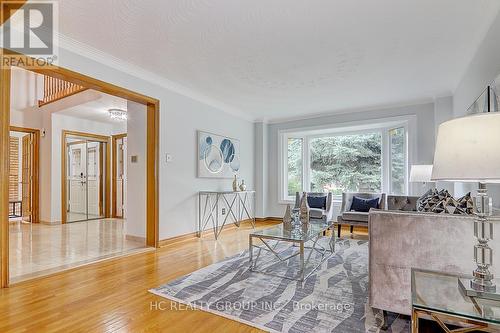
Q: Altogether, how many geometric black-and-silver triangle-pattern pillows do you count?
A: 2